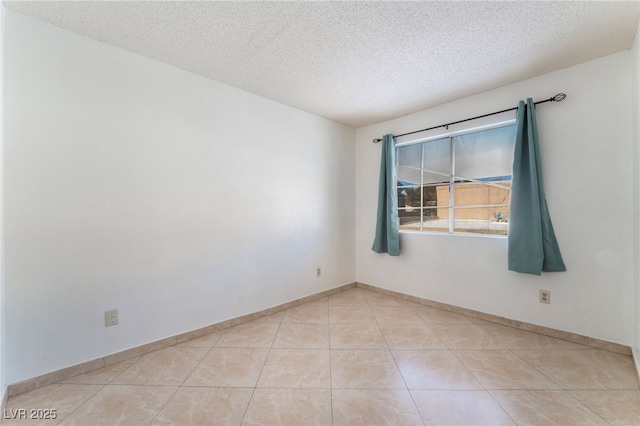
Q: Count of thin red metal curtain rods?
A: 0